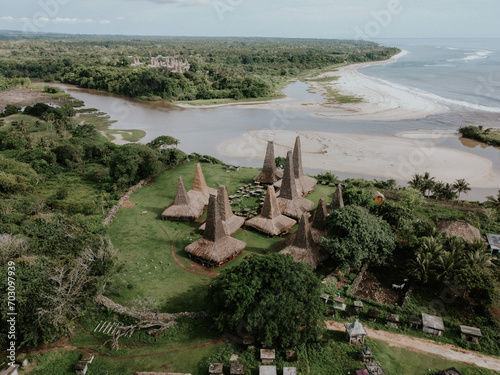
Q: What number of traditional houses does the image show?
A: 11